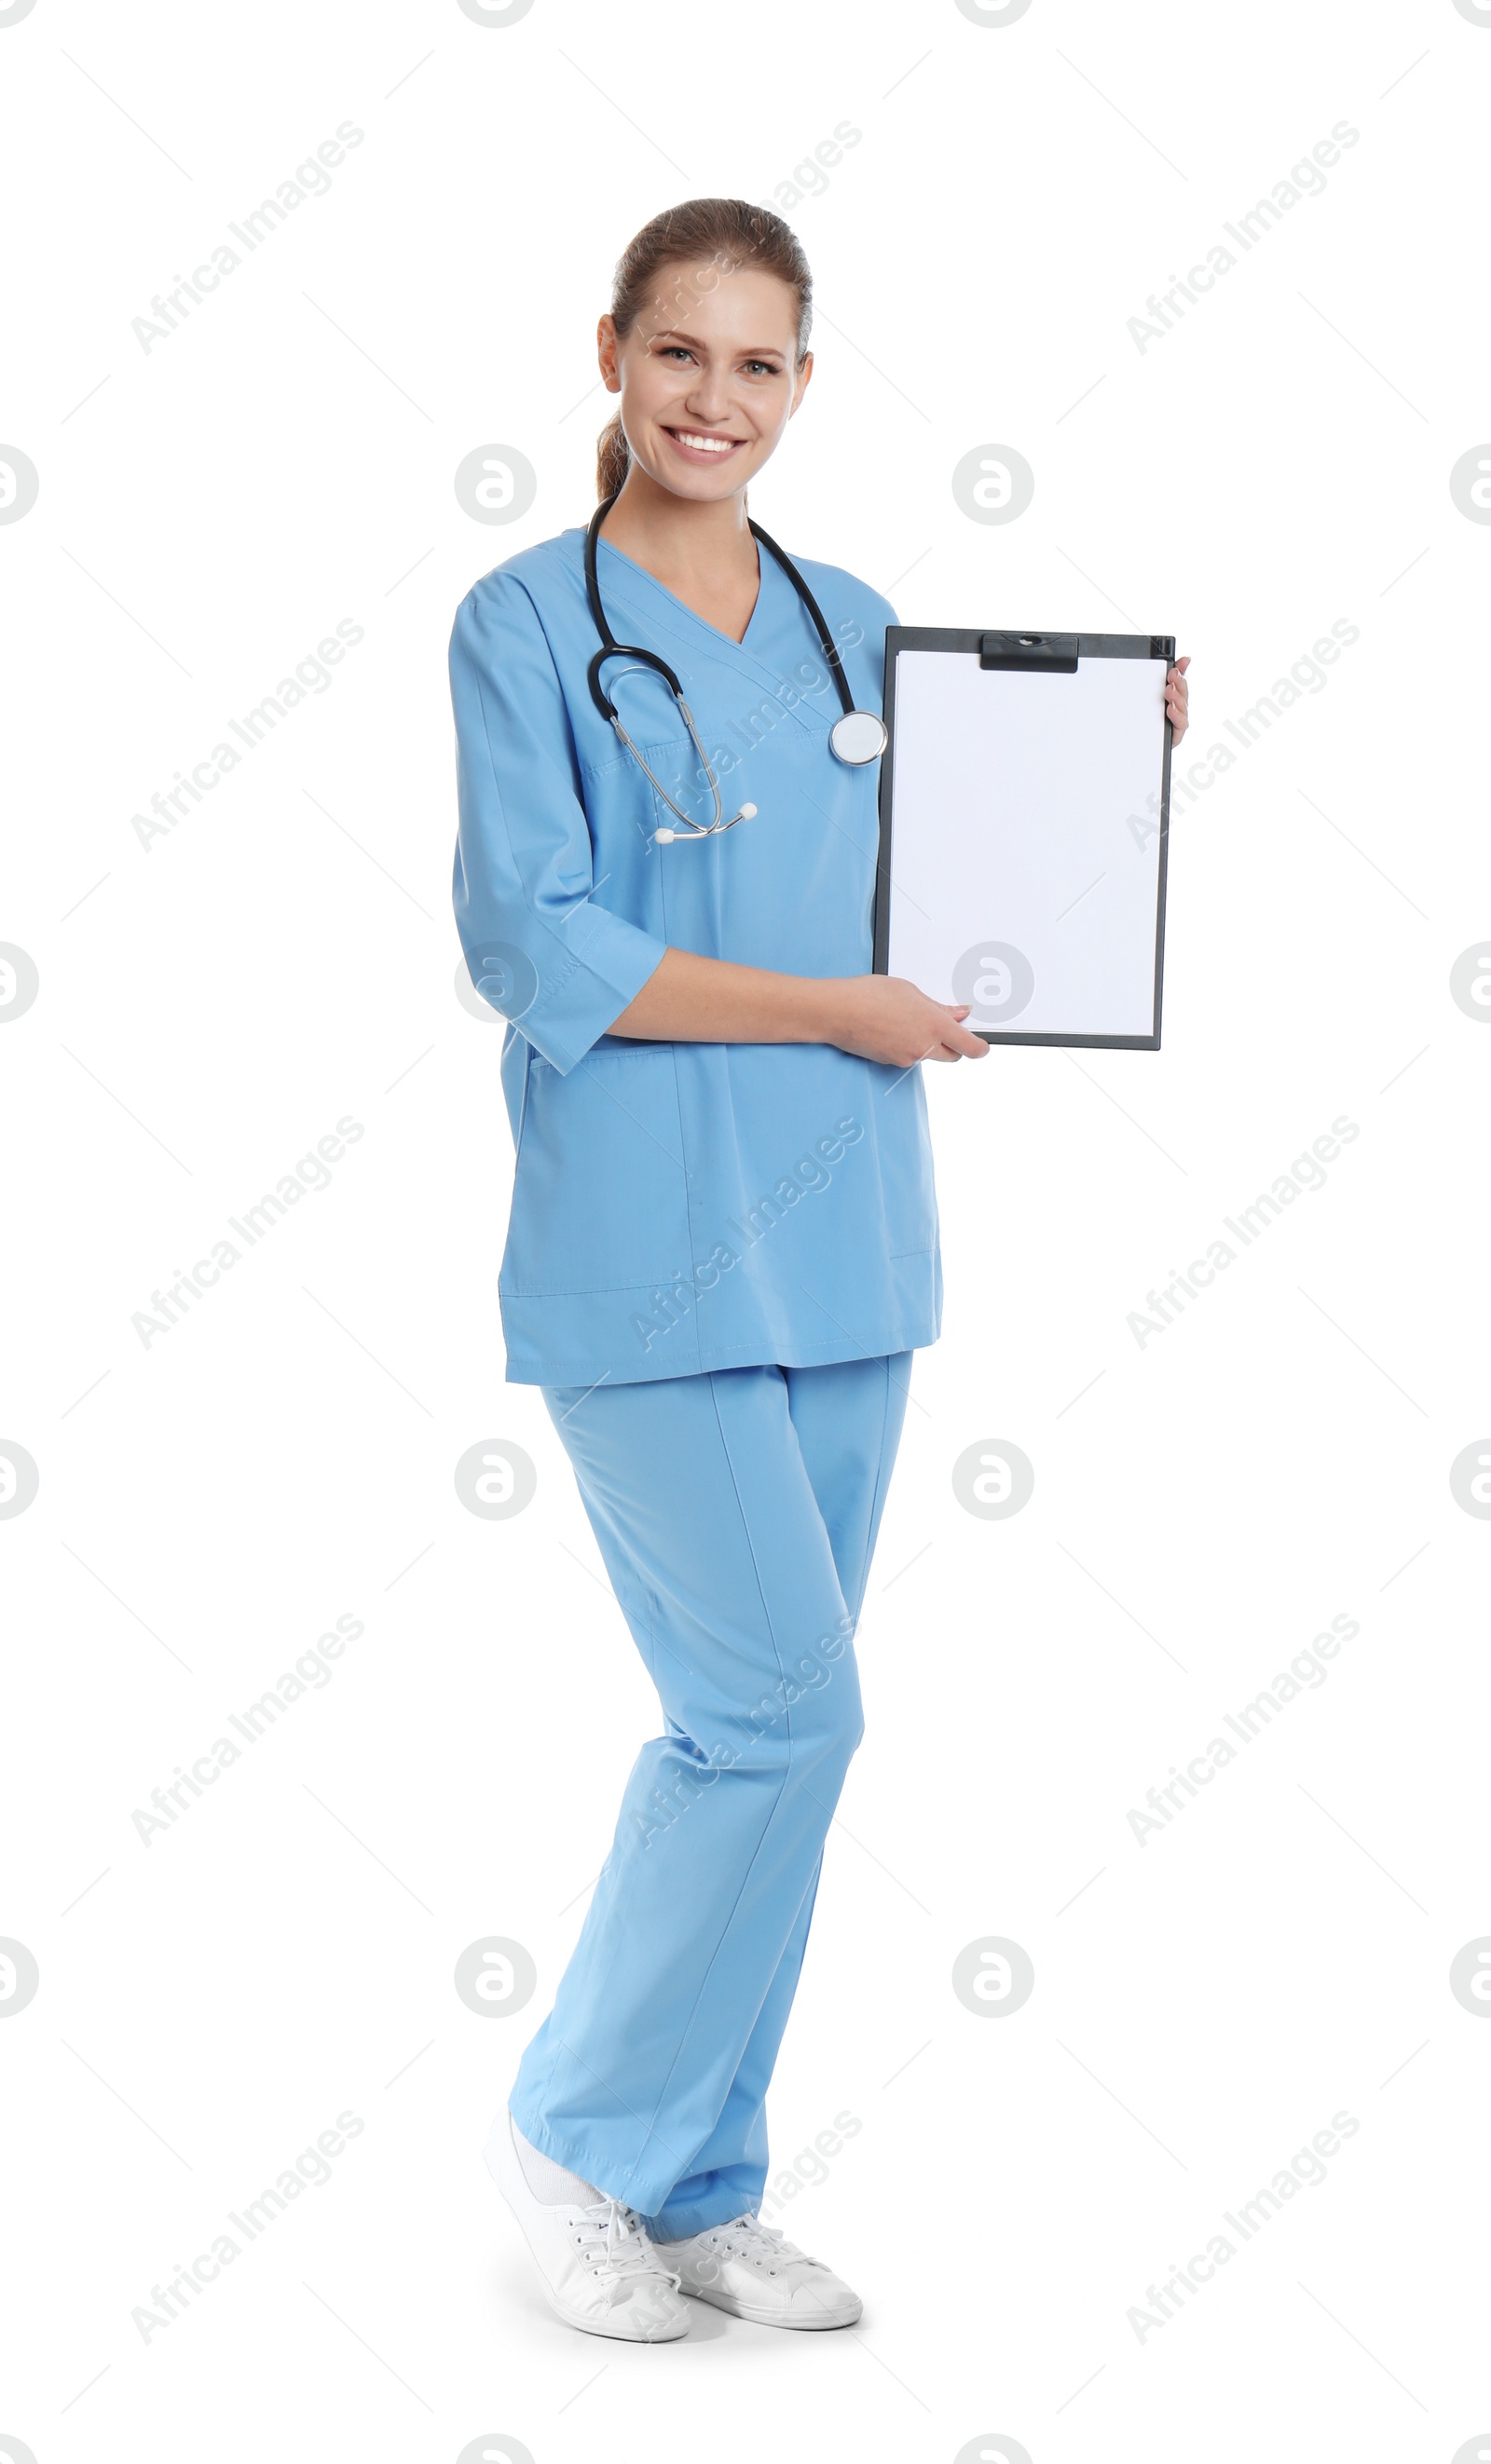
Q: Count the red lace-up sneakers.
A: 0